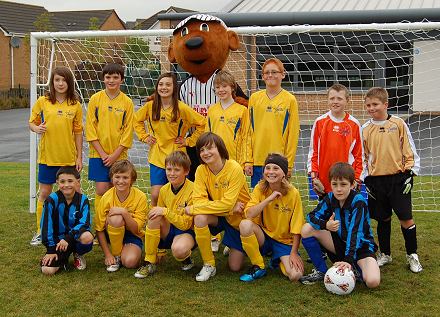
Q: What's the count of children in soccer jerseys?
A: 13